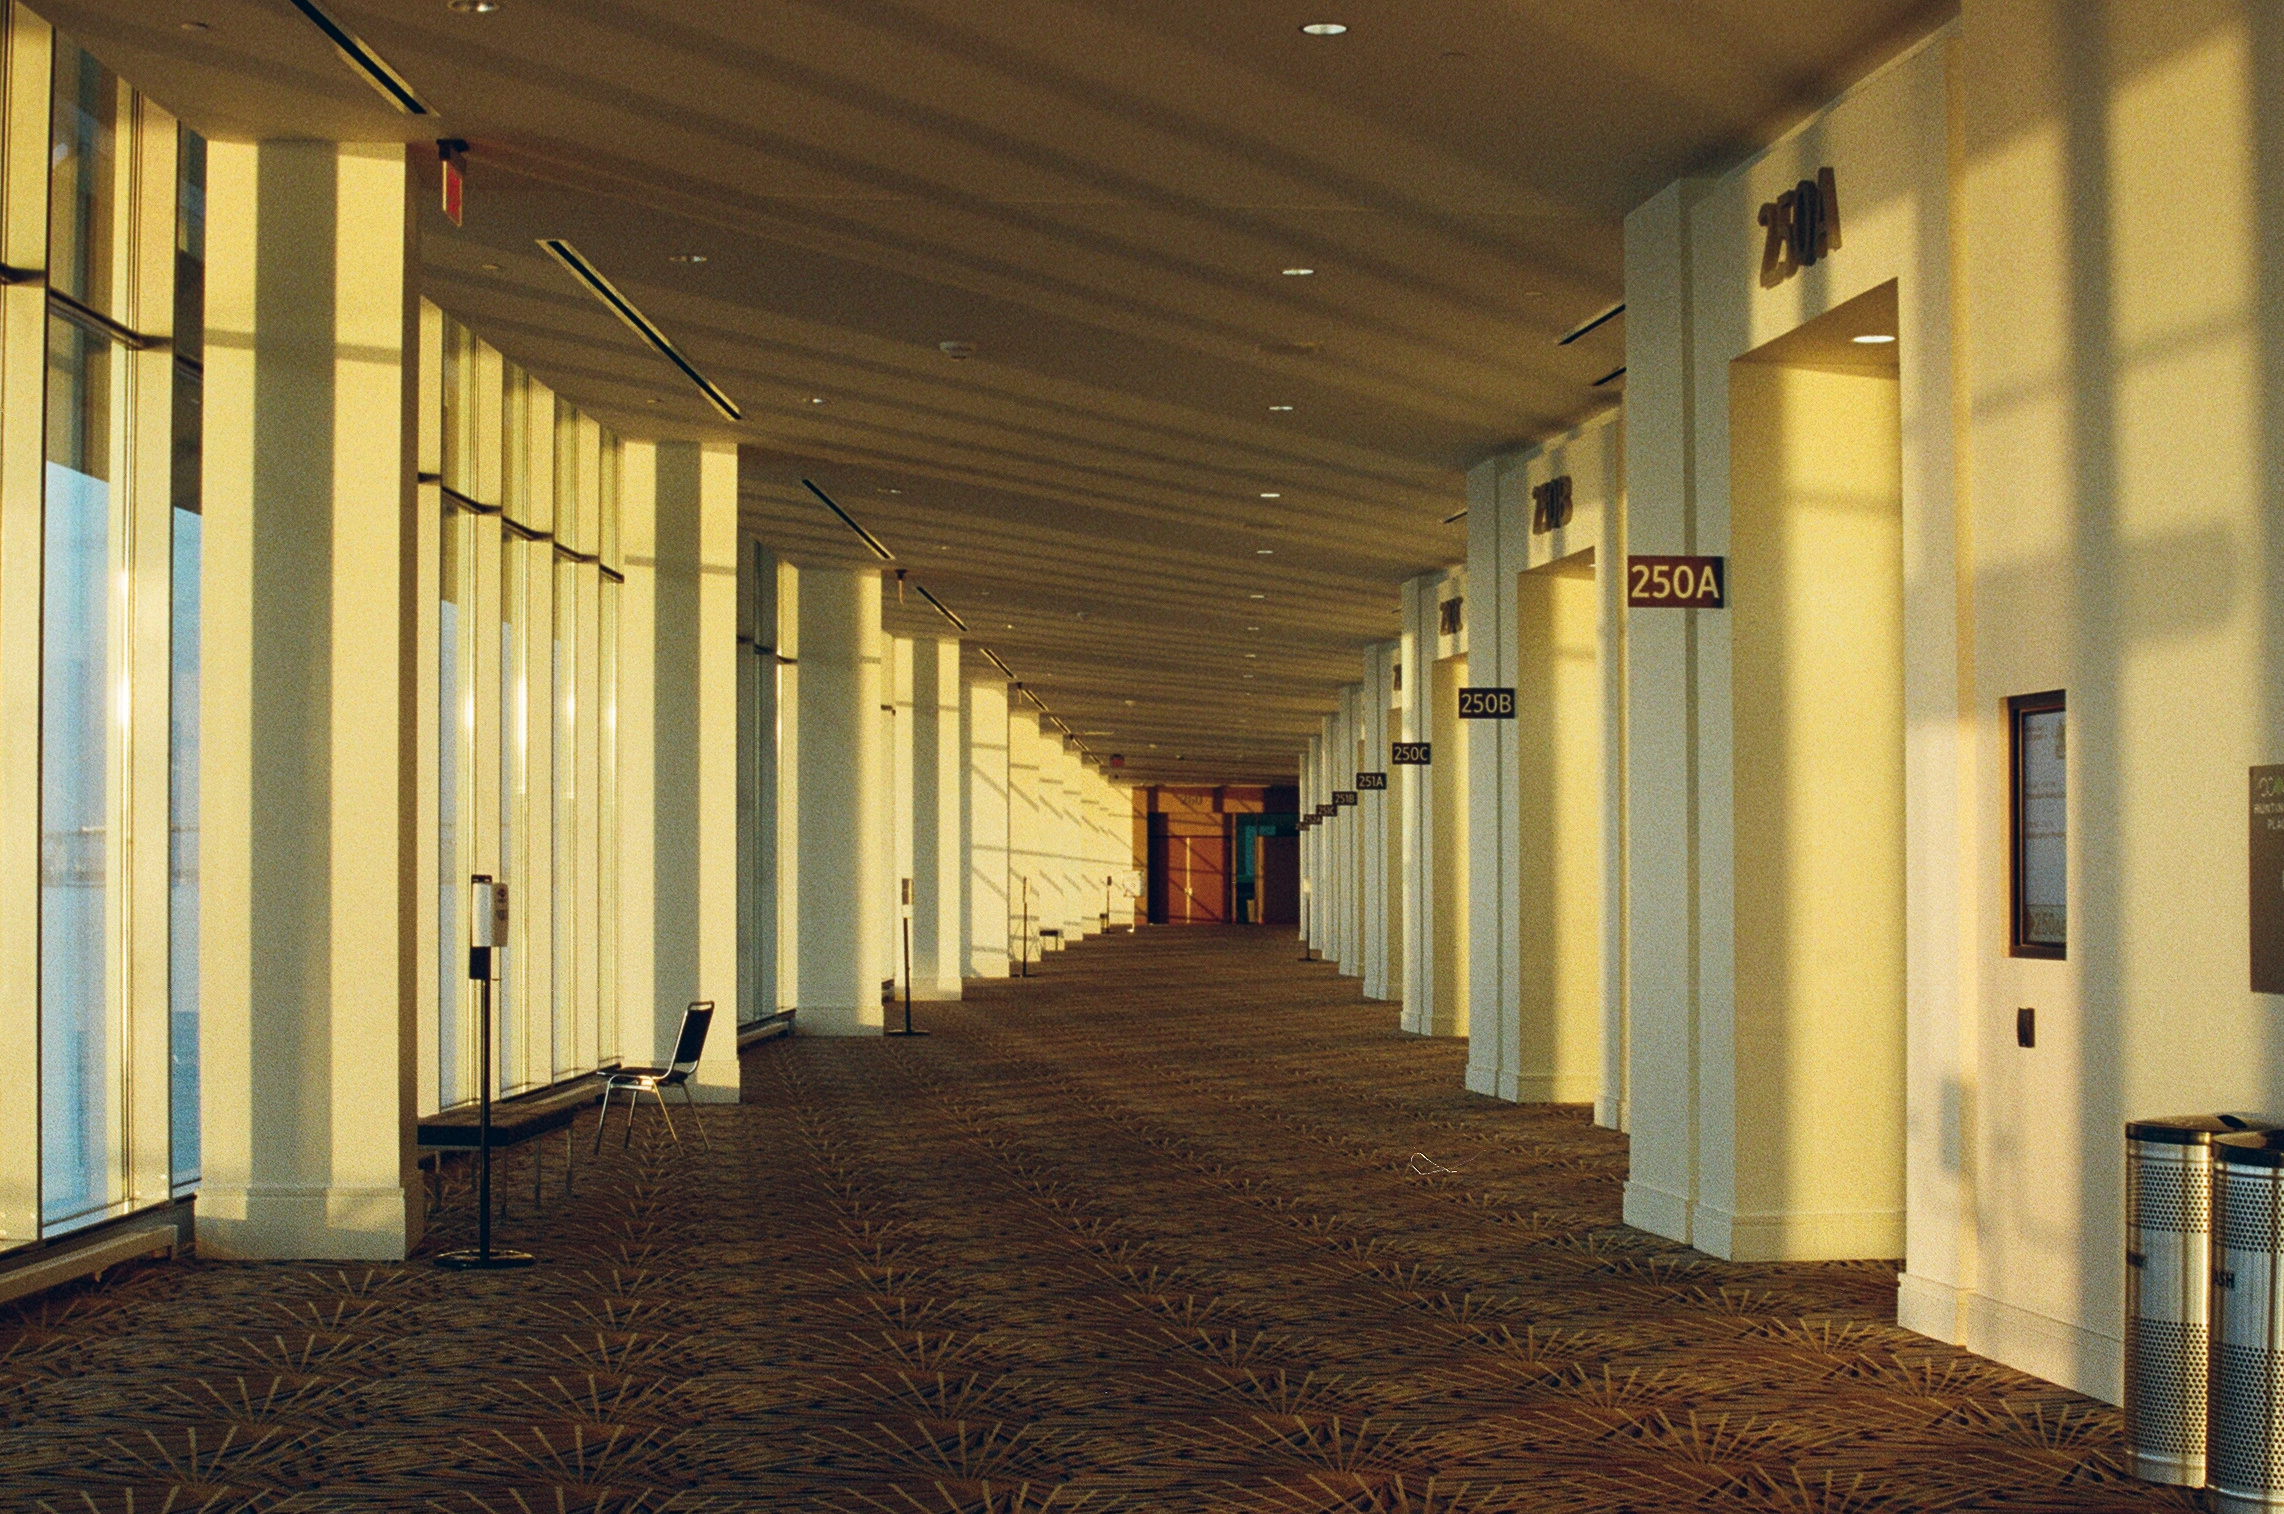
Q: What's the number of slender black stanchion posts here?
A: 5